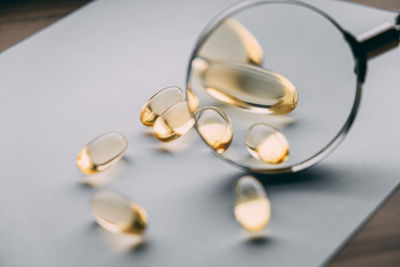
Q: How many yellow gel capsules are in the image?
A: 9